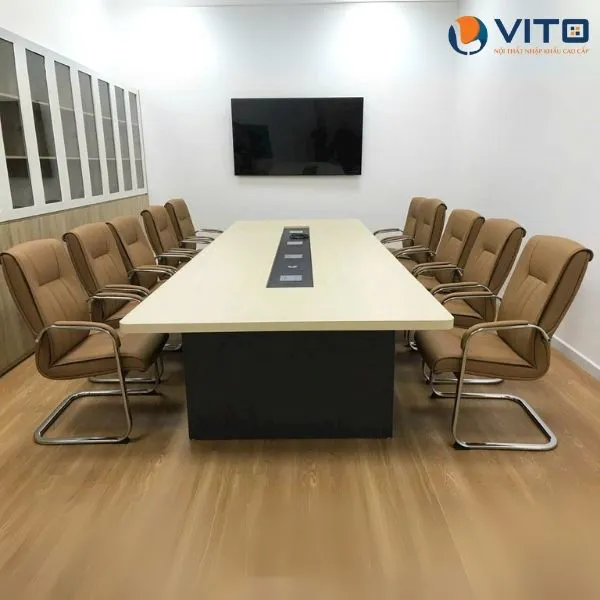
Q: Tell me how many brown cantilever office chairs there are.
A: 10